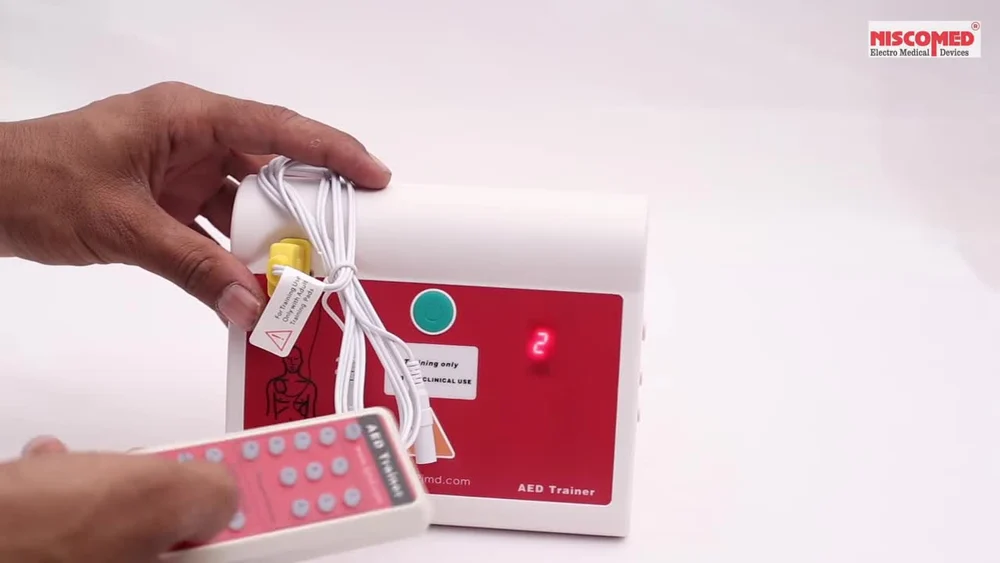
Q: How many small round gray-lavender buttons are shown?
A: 14